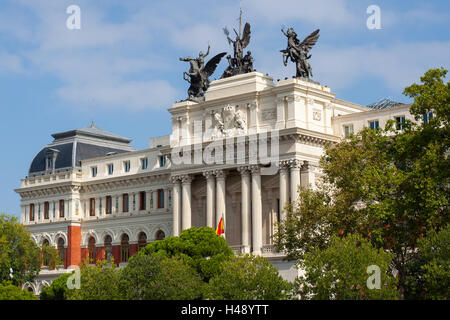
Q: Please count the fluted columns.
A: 8